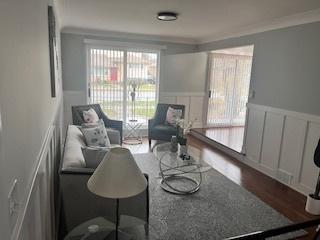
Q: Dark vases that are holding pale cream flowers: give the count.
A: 1